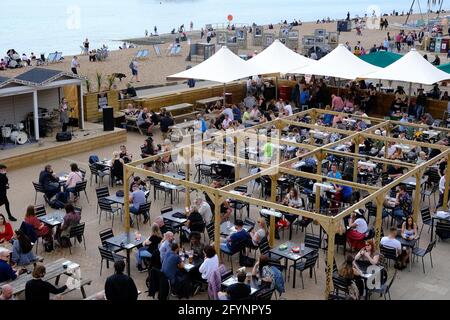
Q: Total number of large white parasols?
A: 4